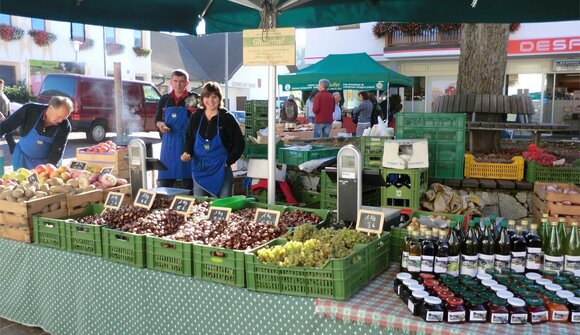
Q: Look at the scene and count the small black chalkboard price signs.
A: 9